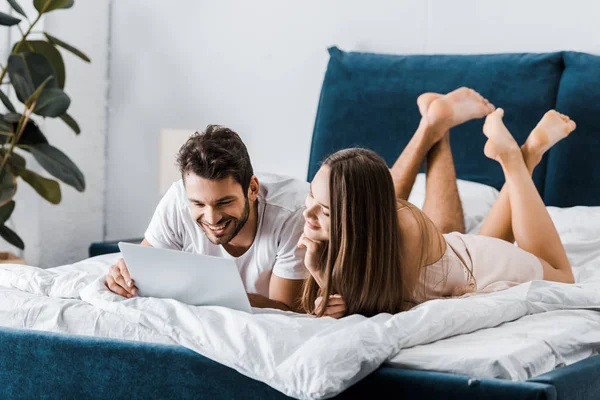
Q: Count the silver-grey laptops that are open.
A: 1